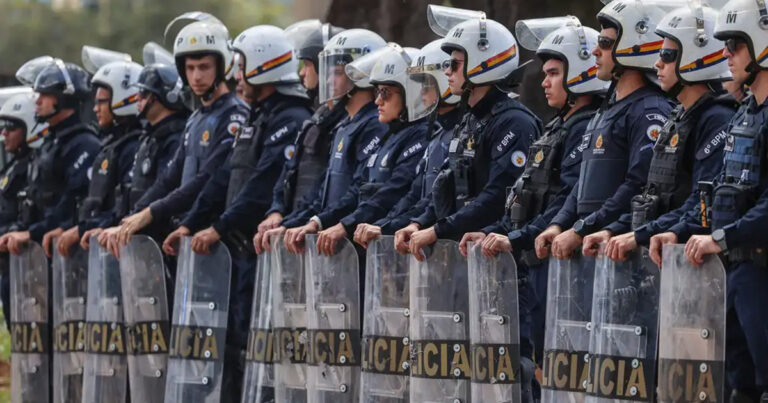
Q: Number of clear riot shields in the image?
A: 14